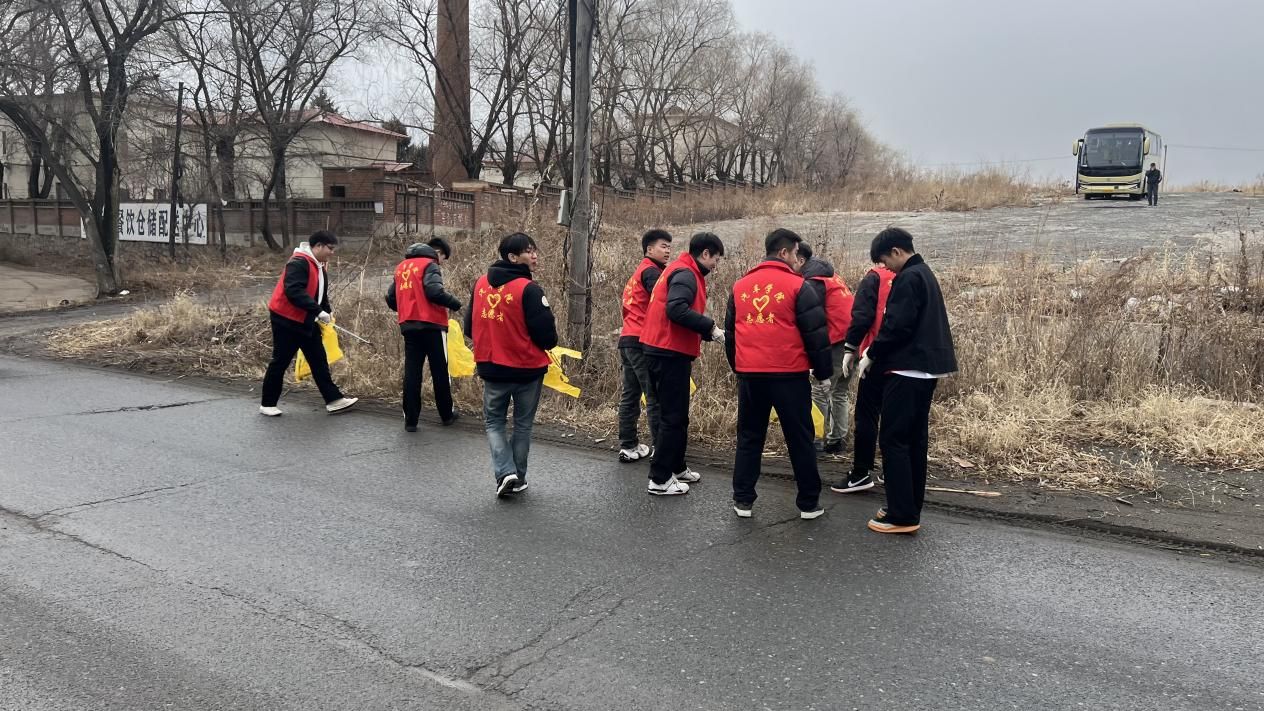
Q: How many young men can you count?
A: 9